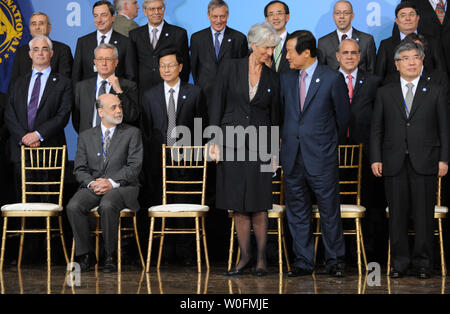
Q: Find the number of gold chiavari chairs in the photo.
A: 6